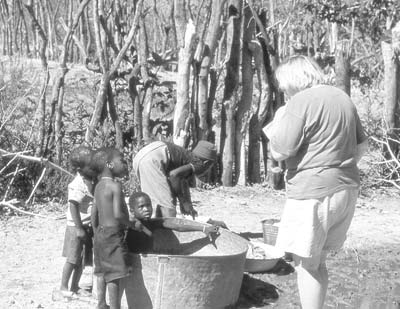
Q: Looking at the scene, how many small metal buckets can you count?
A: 1